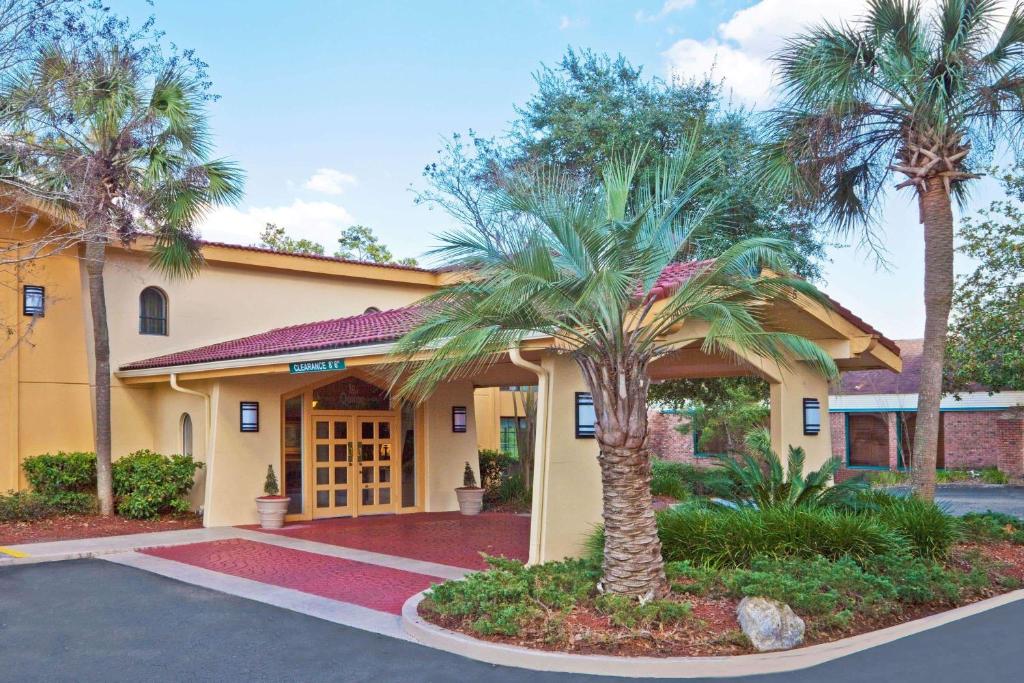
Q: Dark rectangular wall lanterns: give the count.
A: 5